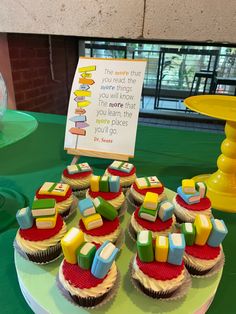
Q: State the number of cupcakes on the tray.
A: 12